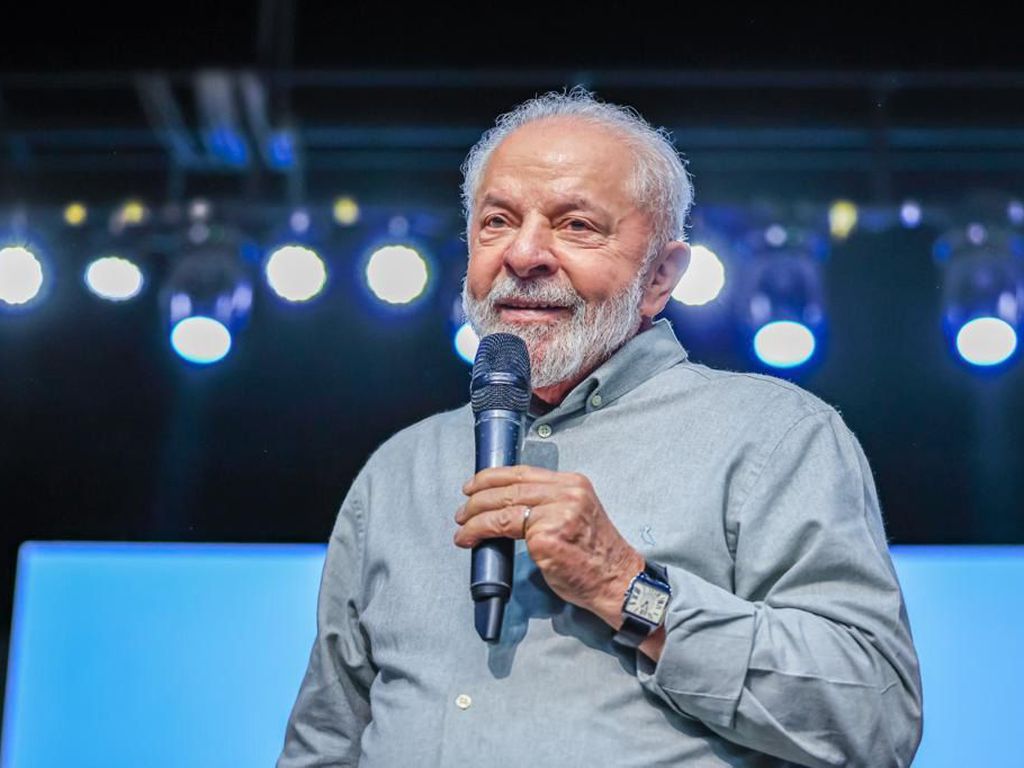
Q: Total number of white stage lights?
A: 9